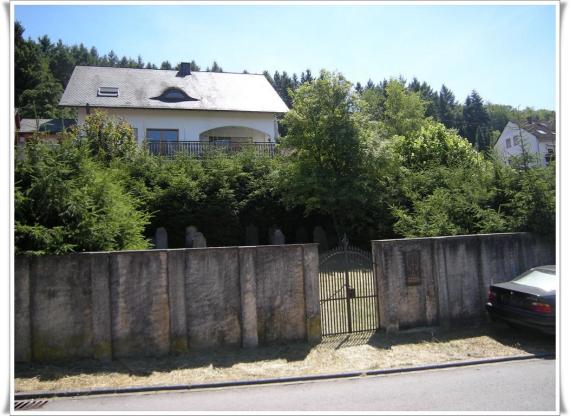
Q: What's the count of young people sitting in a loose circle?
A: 0